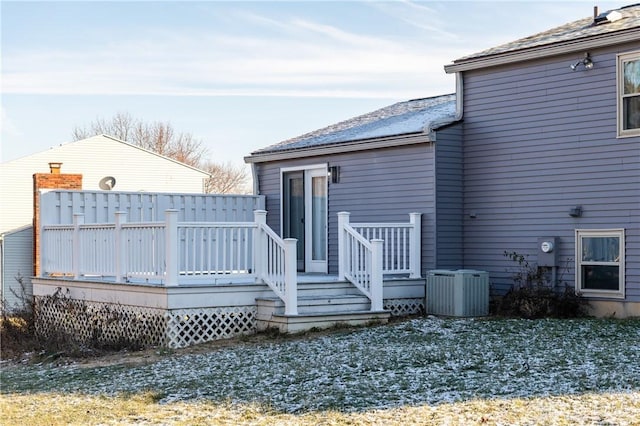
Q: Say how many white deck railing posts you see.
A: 8